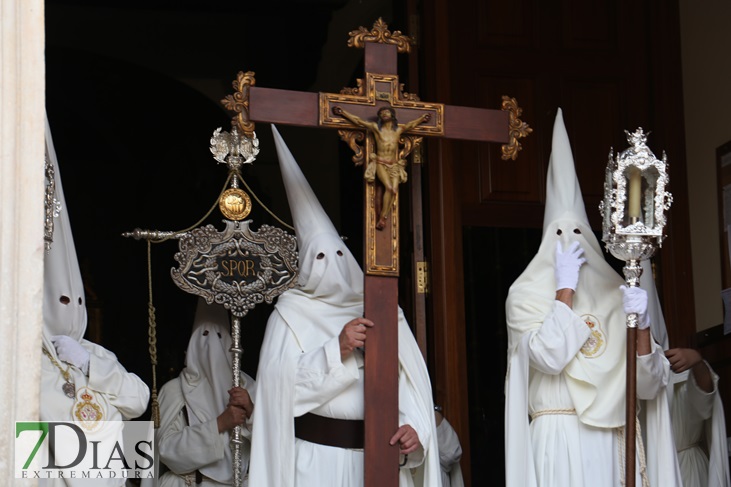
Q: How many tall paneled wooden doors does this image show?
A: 1